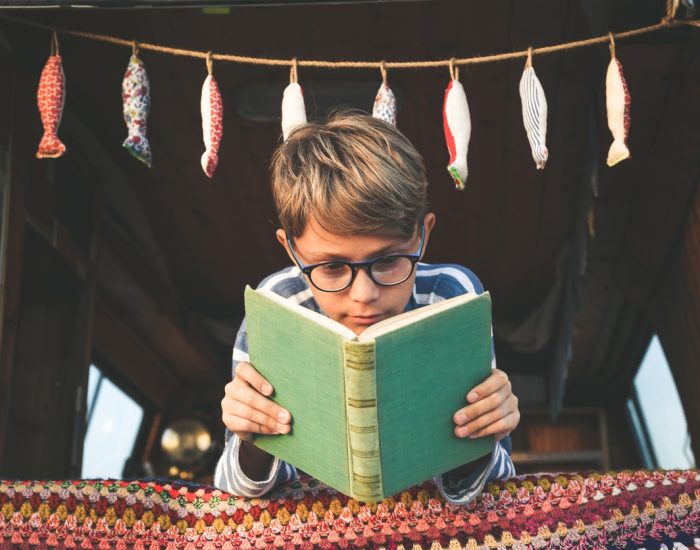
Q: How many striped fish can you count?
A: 1